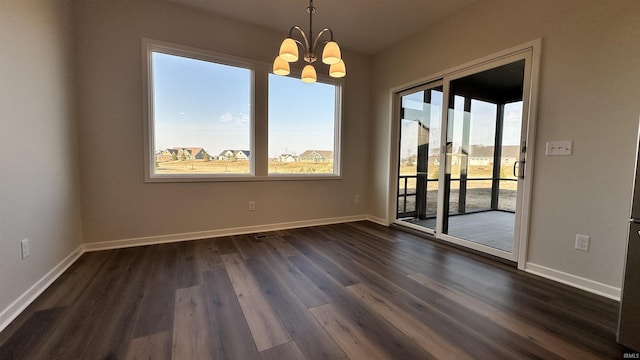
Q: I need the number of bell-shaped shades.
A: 5